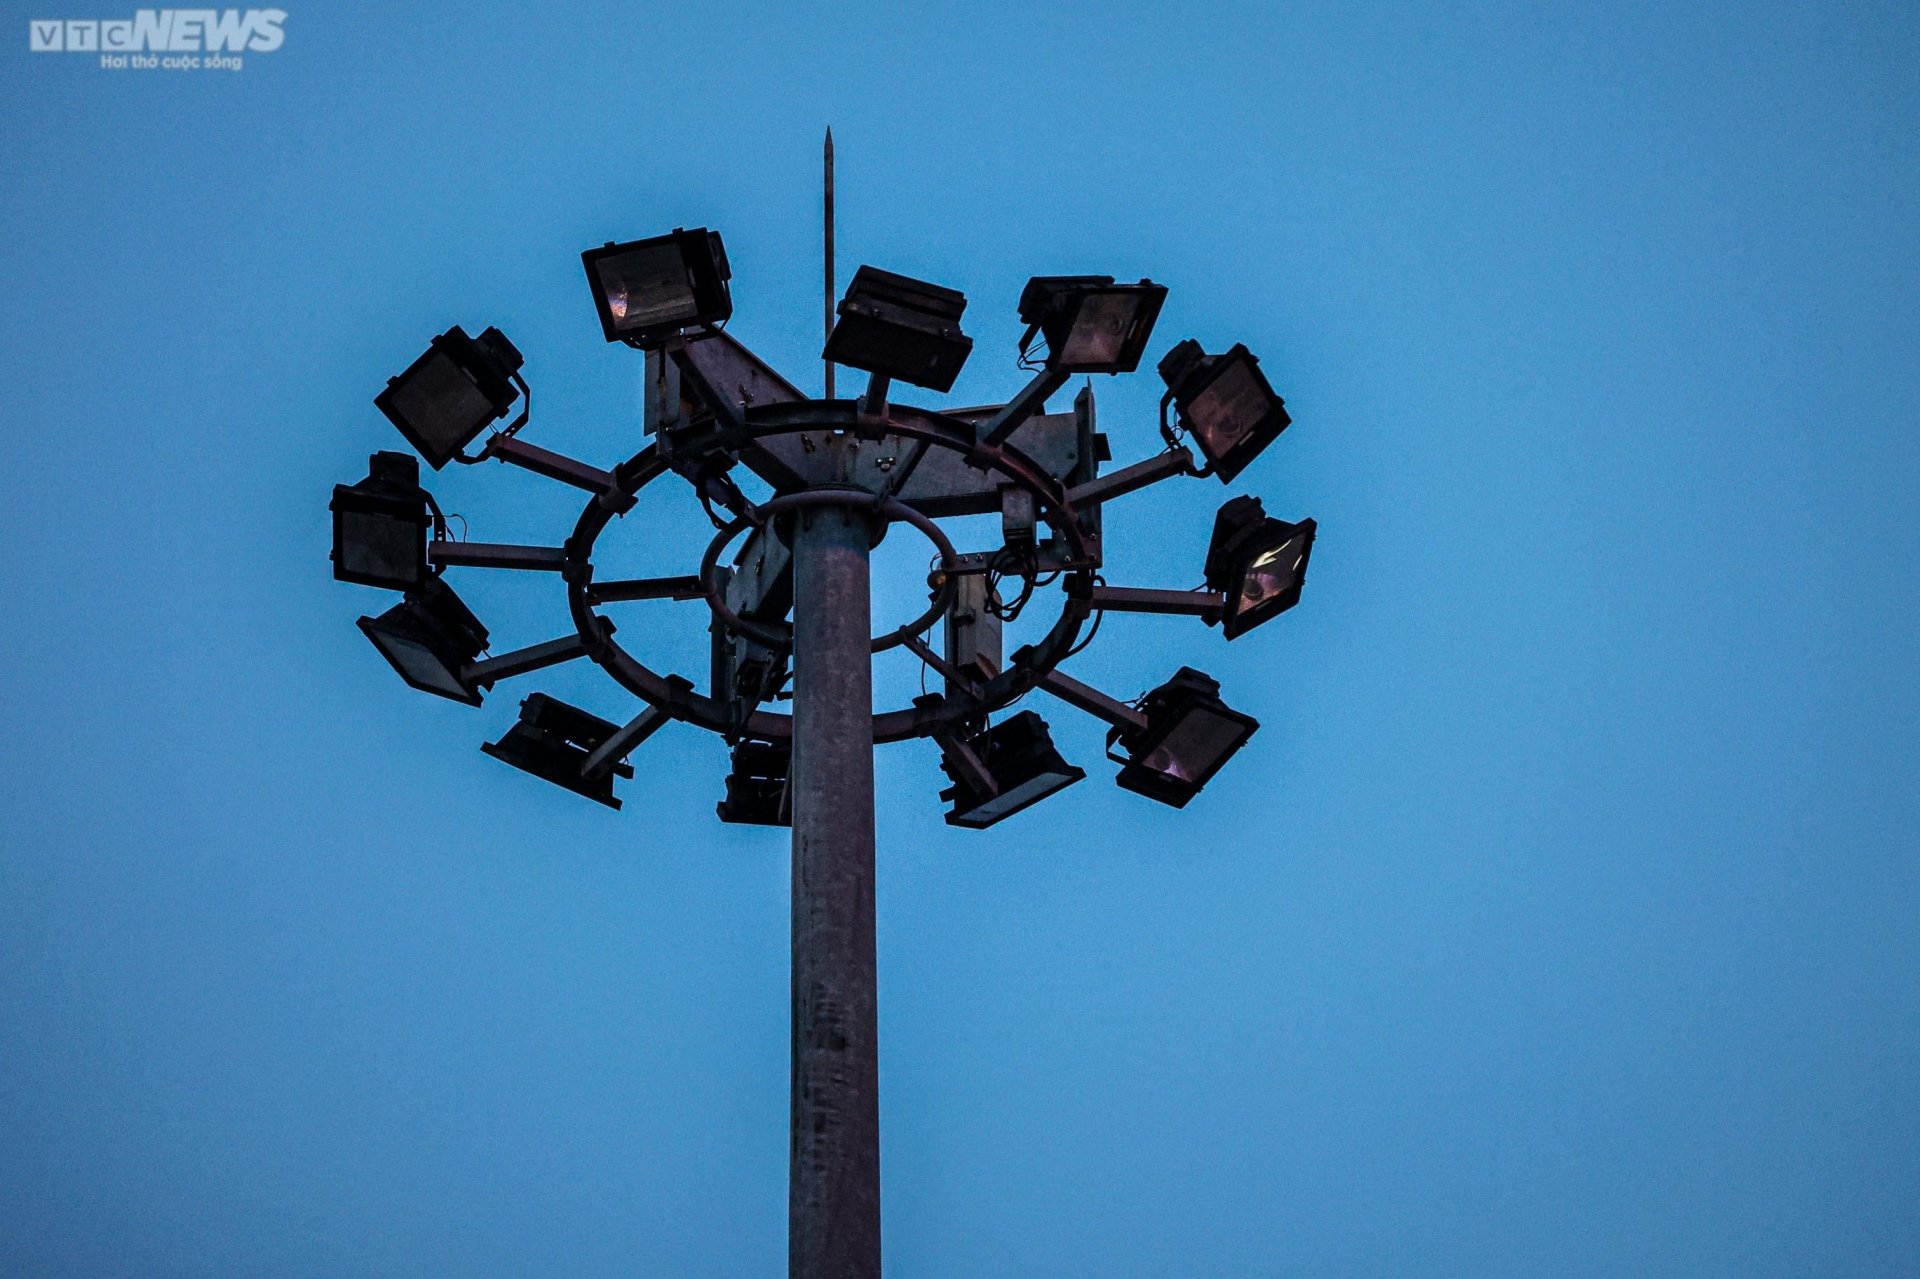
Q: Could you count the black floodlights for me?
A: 12